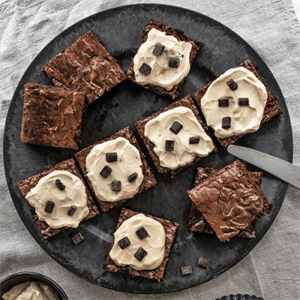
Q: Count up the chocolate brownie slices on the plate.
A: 10